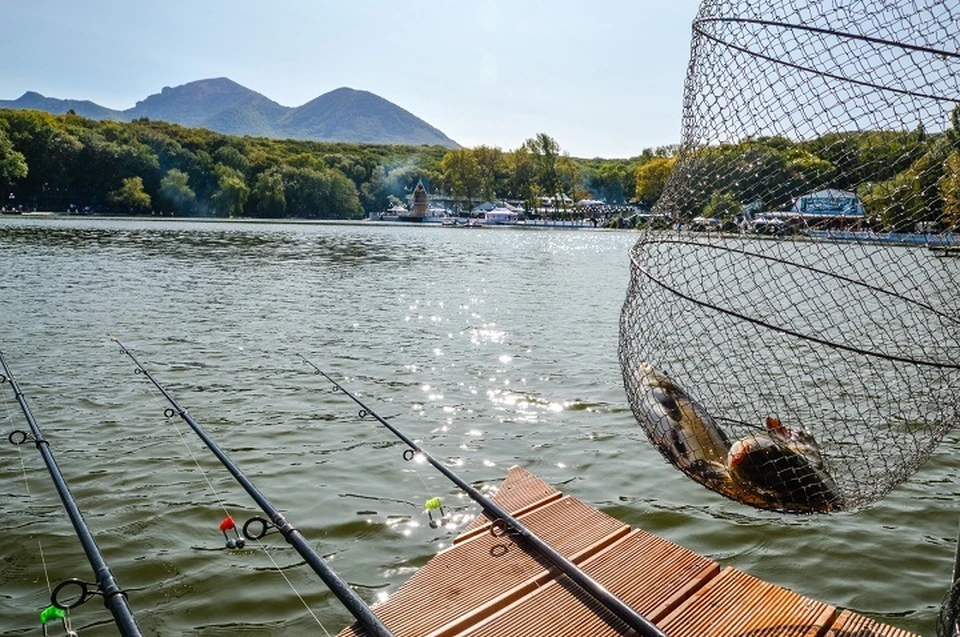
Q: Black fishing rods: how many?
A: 3